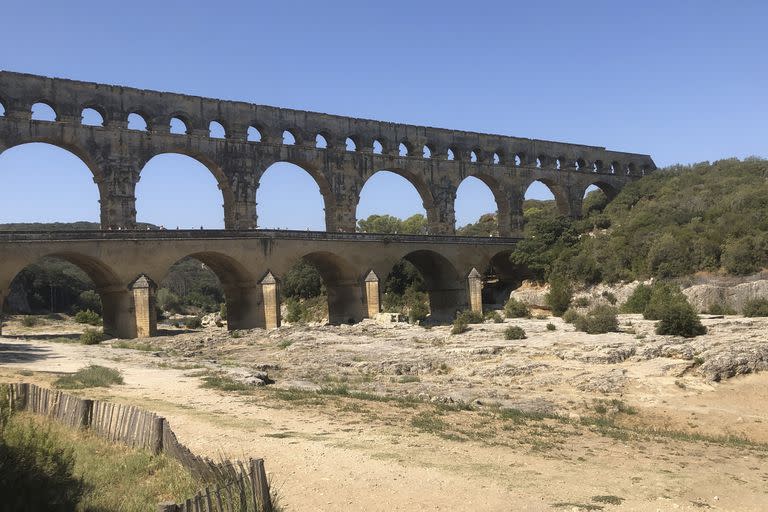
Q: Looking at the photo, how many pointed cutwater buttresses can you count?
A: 4